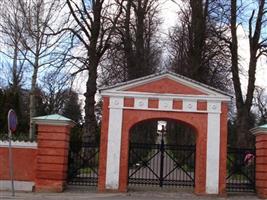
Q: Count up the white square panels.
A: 5